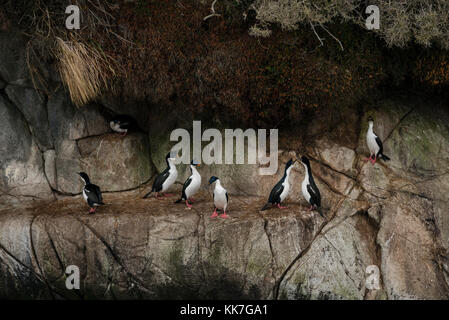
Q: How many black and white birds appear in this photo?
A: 8